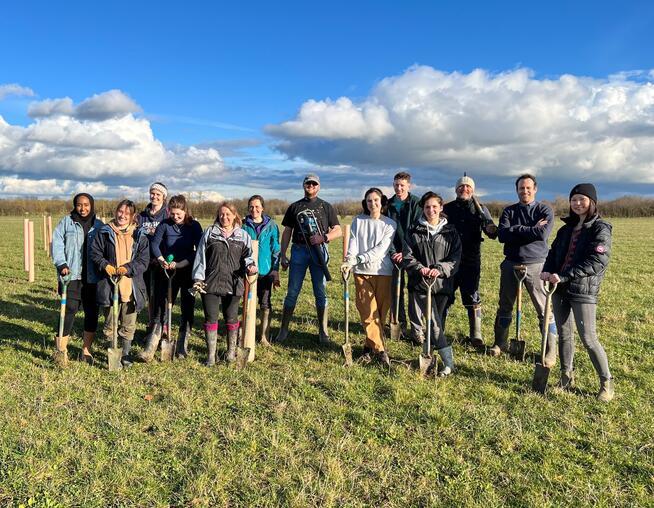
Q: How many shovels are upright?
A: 9